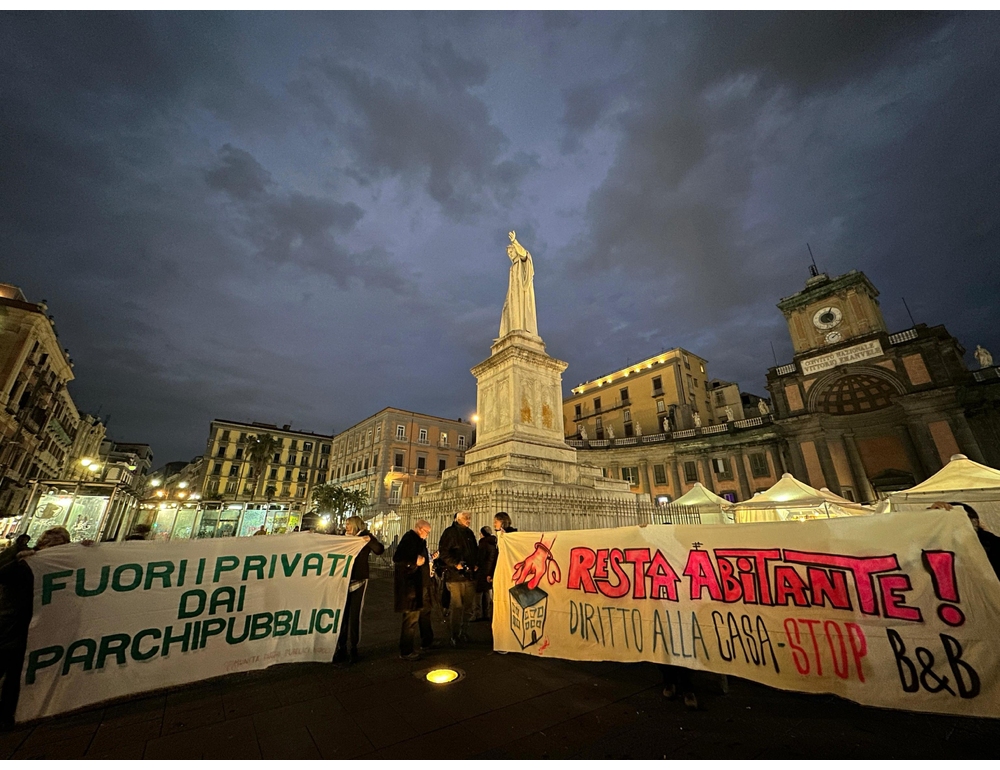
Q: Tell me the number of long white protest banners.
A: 2